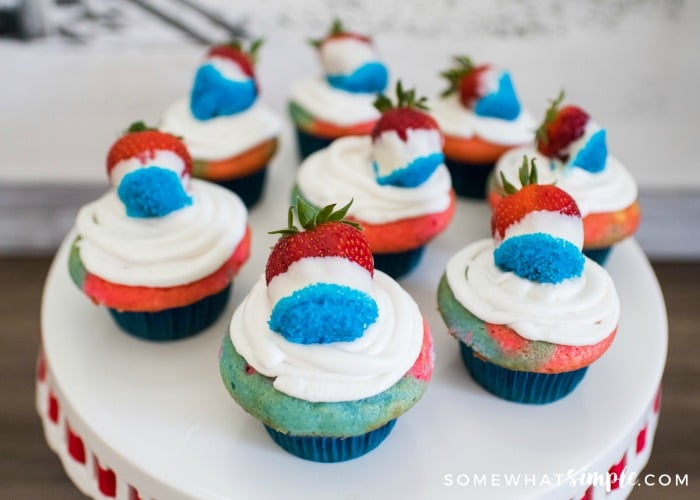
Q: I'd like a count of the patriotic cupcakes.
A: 8